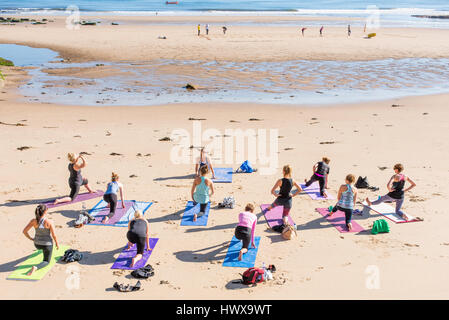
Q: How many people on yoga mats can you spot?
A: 11